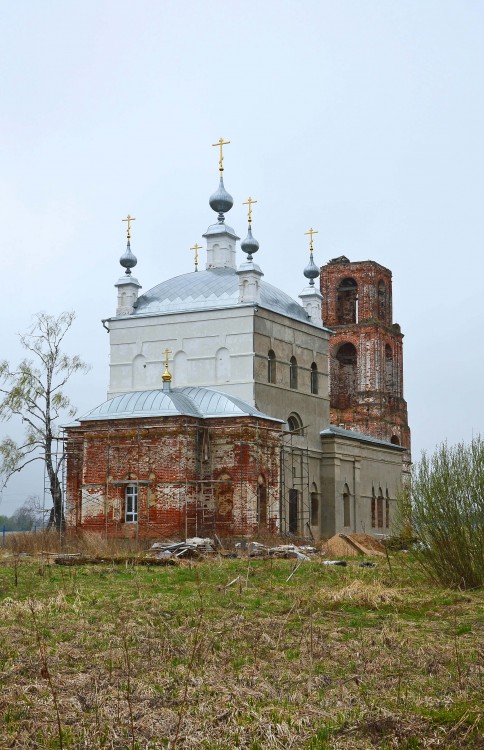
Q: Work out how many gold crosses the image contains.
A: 6